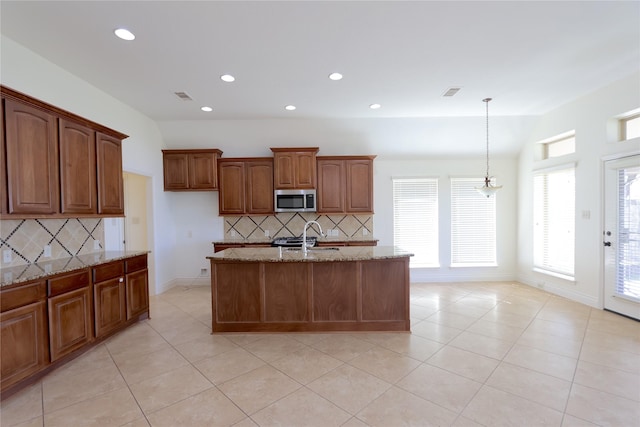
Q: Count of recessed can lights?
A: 6